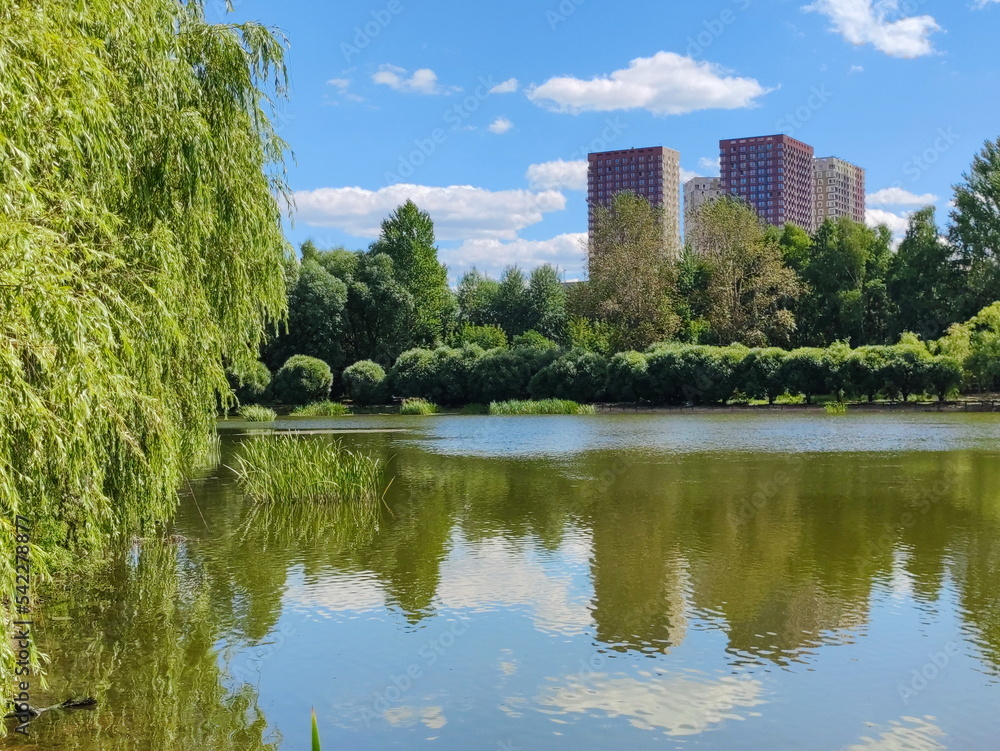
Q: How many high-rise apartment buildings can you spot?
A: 4